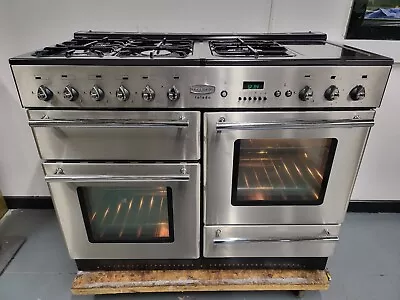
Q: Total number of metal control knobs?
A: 9